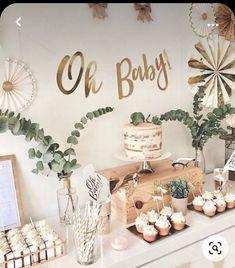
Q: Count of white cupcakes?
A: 12